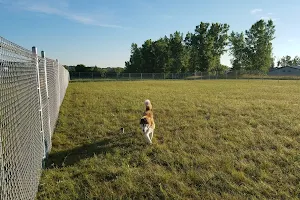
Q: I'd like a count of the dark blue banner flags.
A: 0